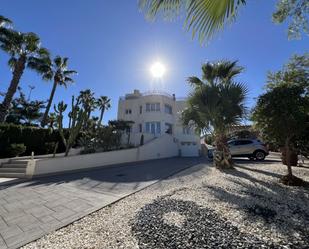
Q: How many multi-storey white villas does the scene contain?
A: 1